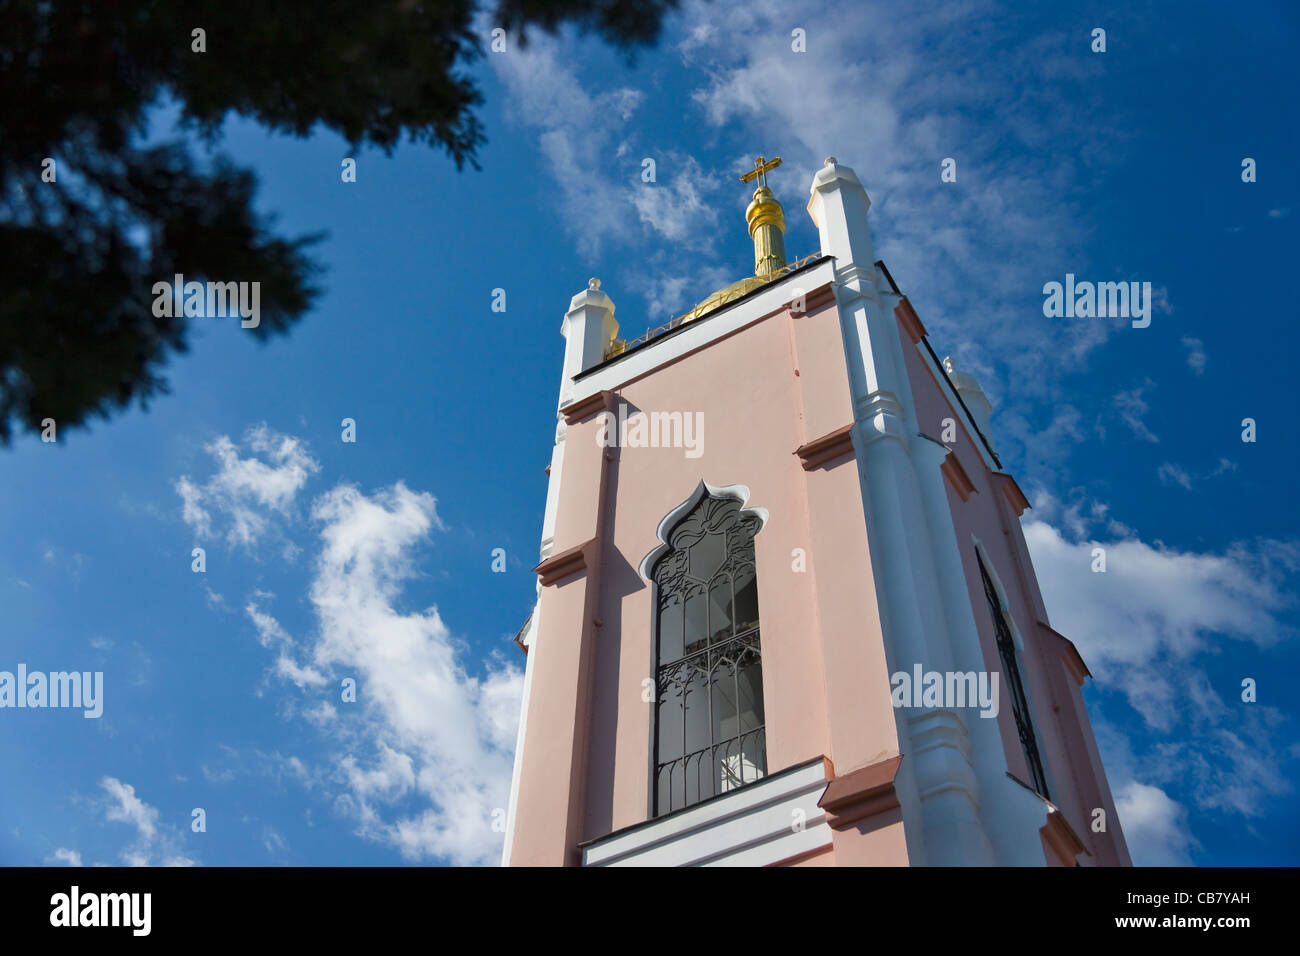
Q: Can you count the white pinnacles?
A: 3